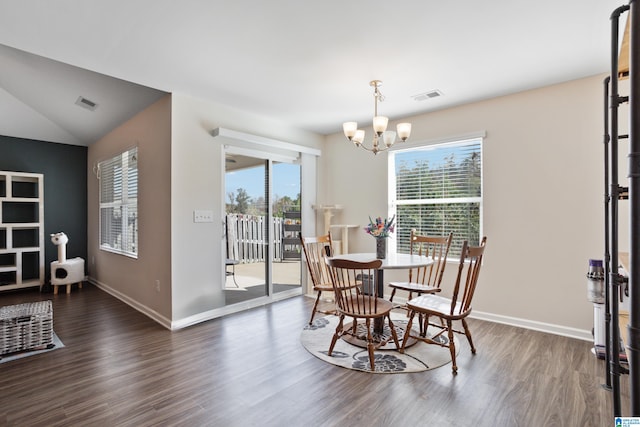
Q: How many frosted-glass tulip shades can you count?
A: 5